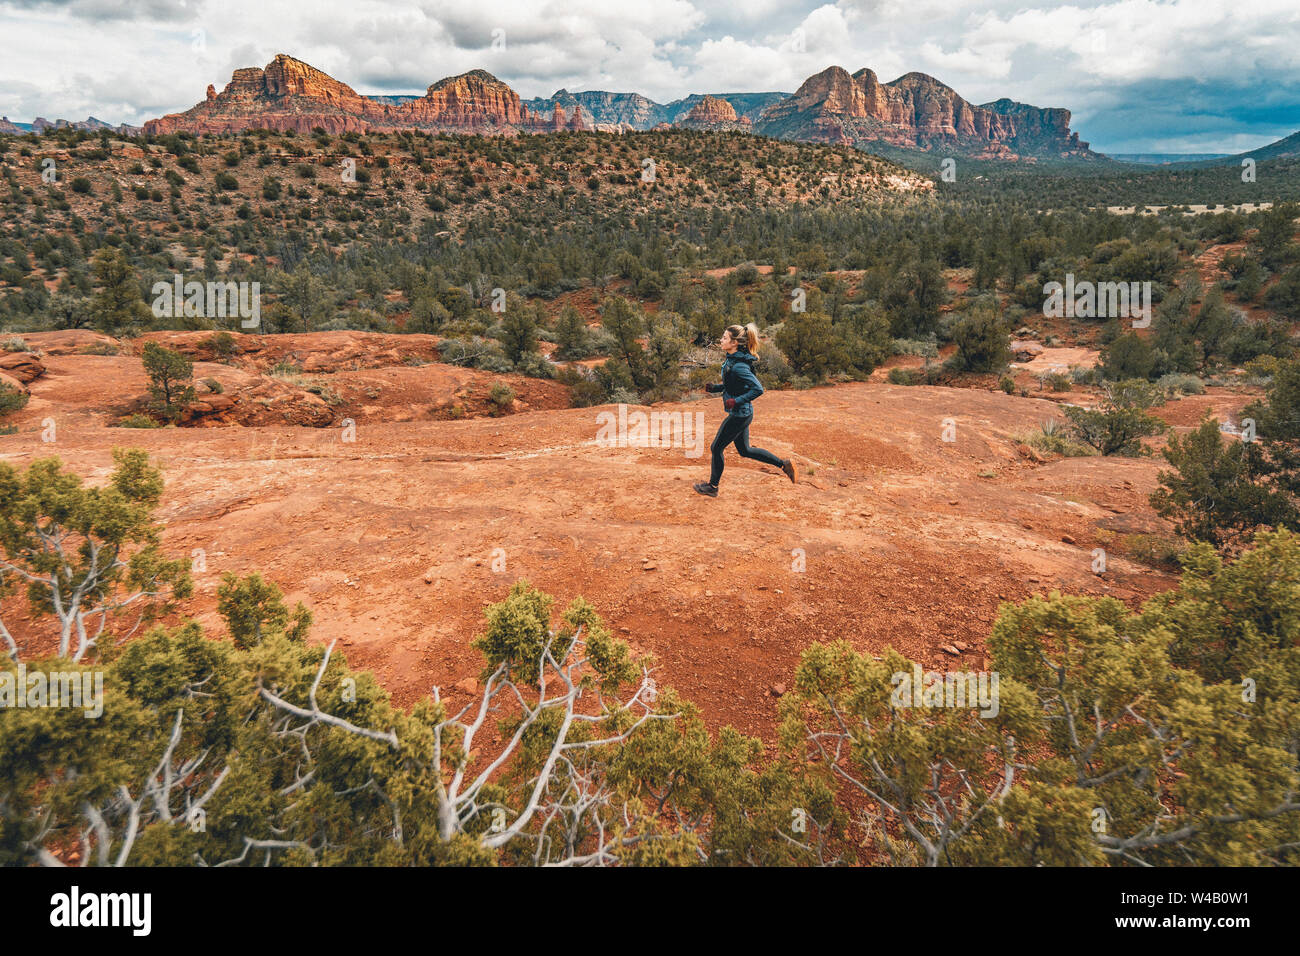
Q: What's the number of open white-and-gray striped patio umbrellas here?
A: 0